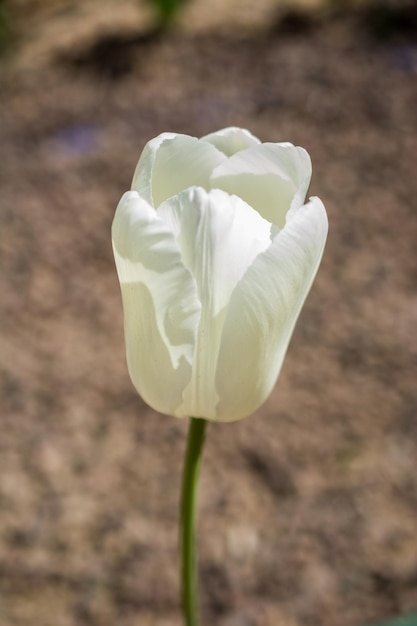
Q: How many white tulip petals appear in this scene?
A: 6